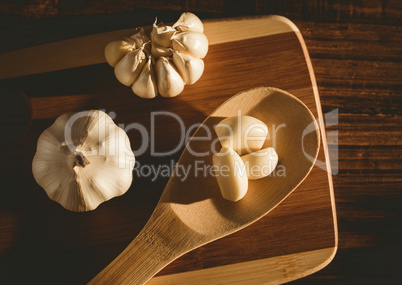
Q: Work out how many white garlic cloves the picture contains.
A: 3